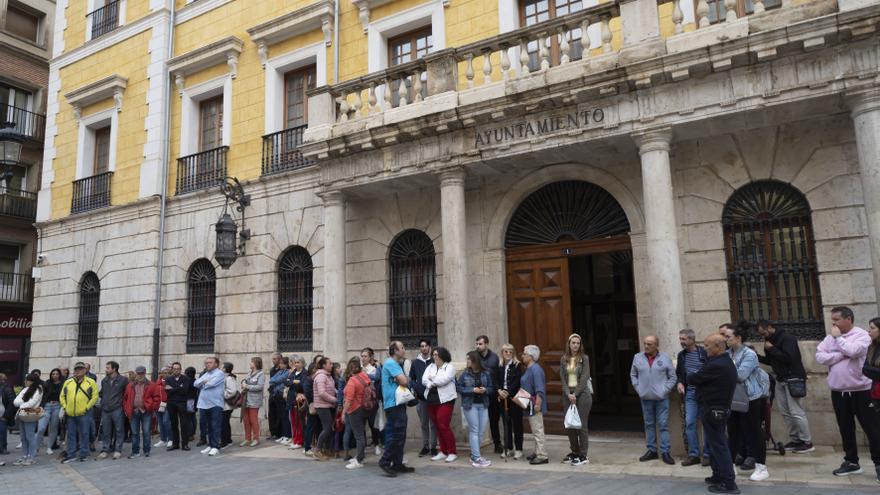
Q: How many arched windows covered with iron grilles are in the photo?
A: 5